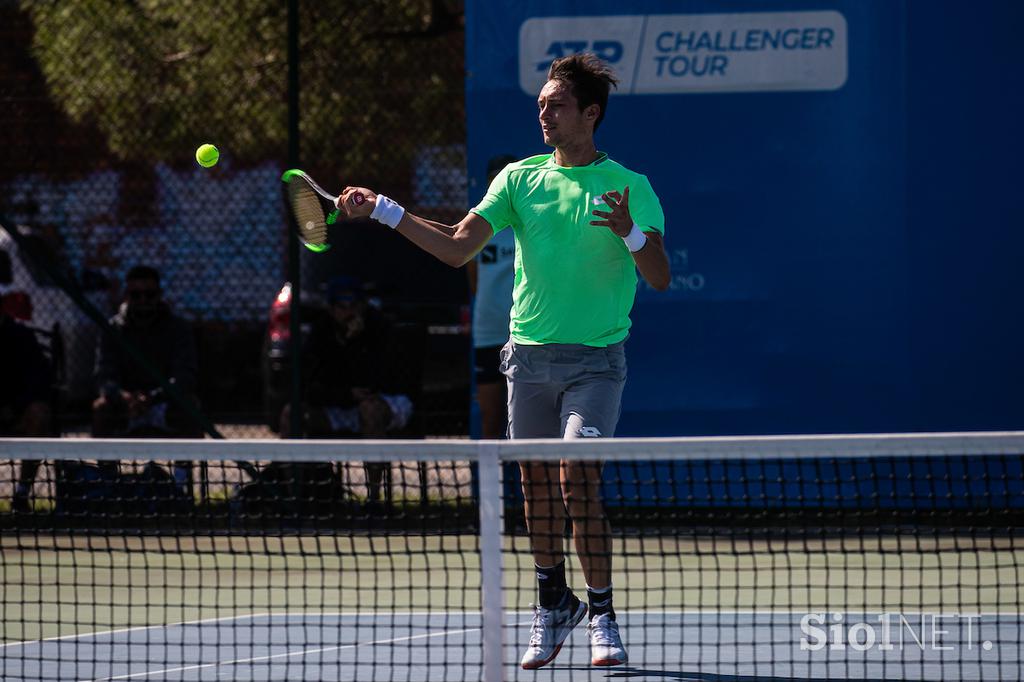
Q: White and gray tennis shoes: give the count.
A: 2